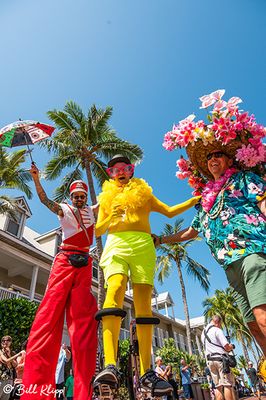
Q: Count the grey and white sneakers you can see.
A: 2